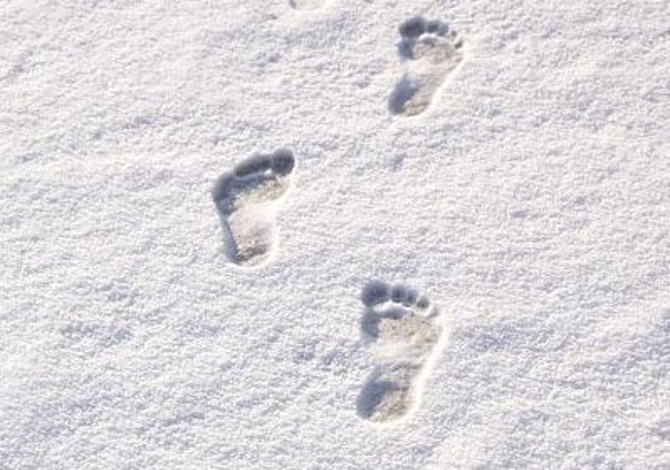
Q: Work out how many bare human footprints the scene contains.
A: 3